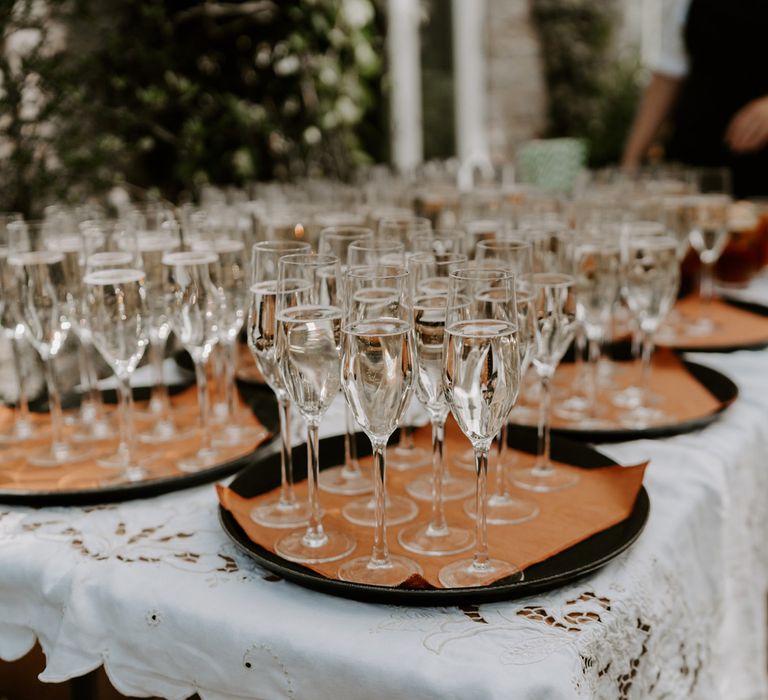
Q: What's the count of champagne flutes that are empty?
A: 0